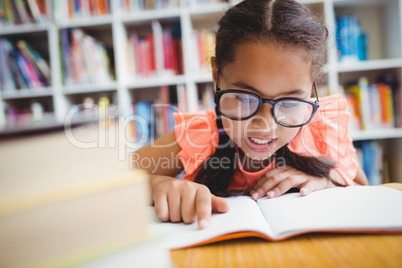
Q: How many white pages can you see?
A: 2